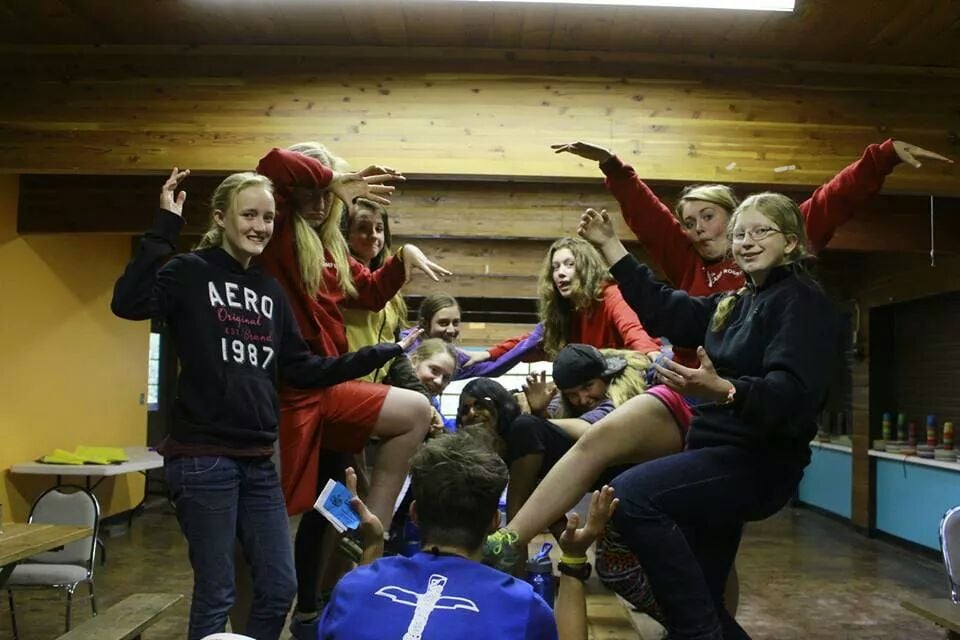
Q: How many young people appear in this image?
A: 11